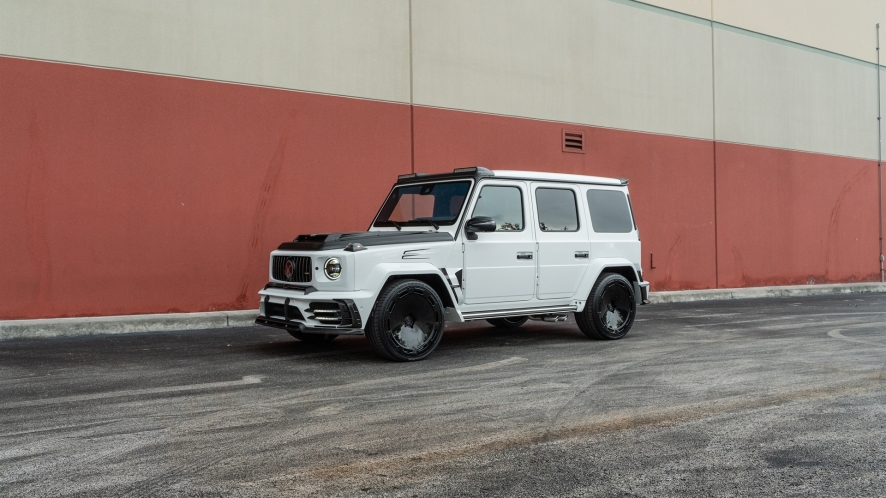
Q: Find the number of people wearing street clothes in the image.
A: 0